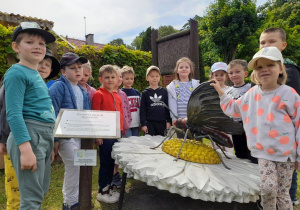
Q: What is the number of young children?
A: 13